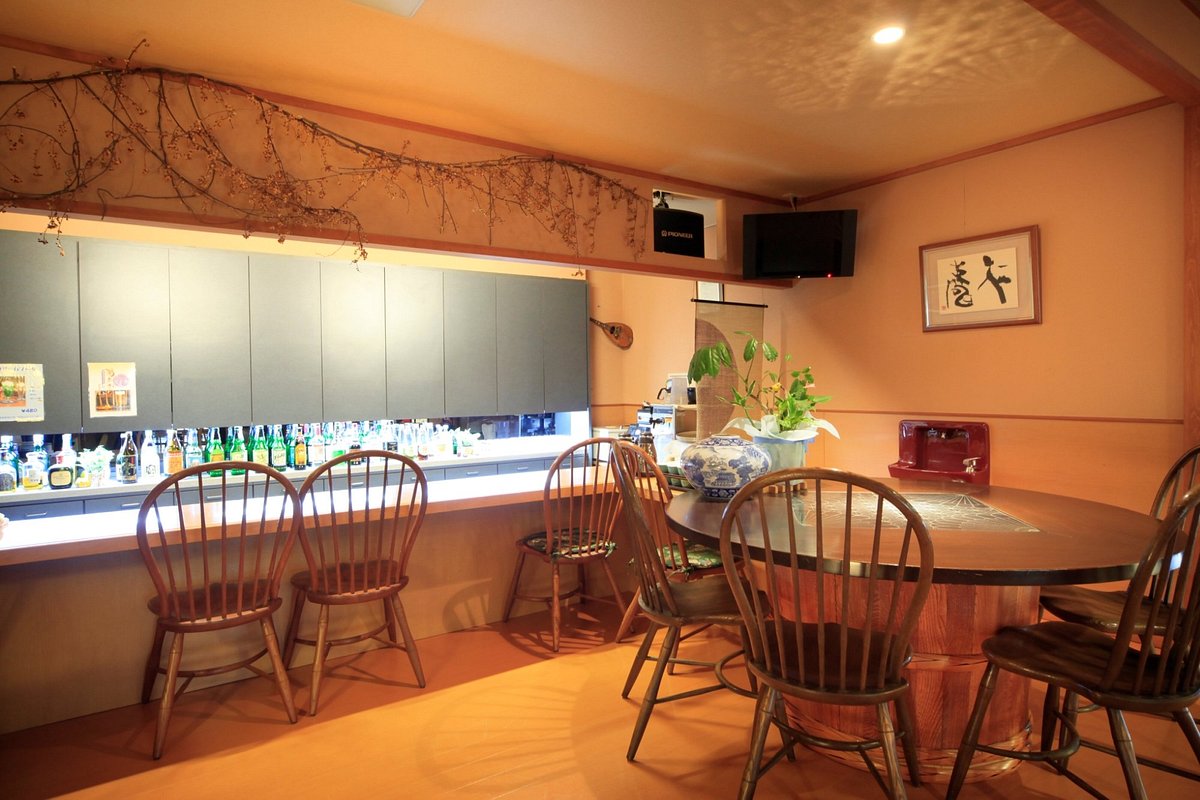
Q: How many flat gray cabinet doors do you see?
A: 9